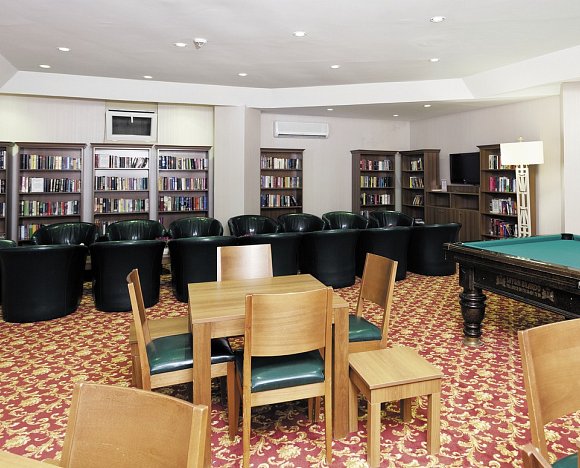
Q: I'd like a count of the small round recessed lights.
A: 12